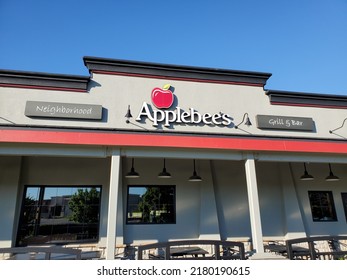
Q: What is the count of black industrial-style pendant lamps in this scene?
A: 5